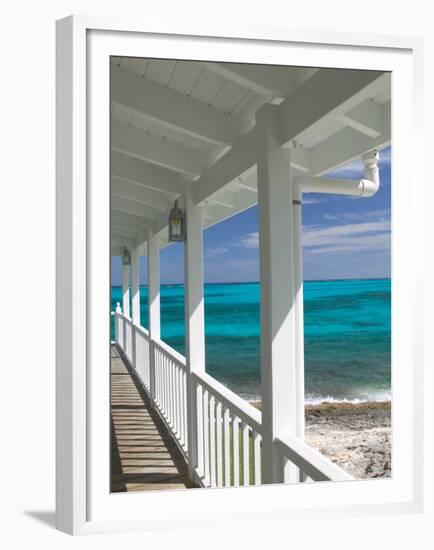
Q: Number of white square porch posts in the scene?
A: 5